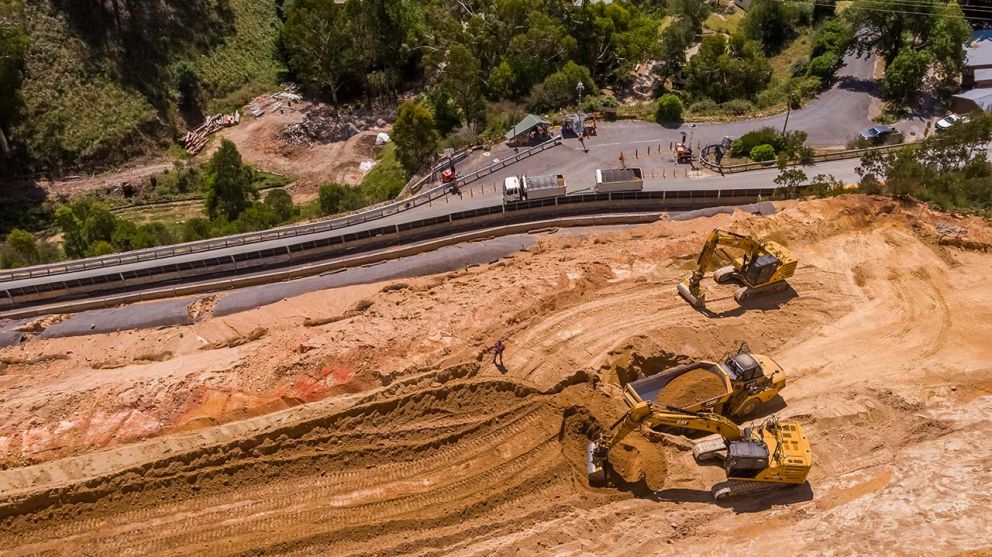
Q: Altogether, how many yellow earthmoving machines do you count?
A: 3